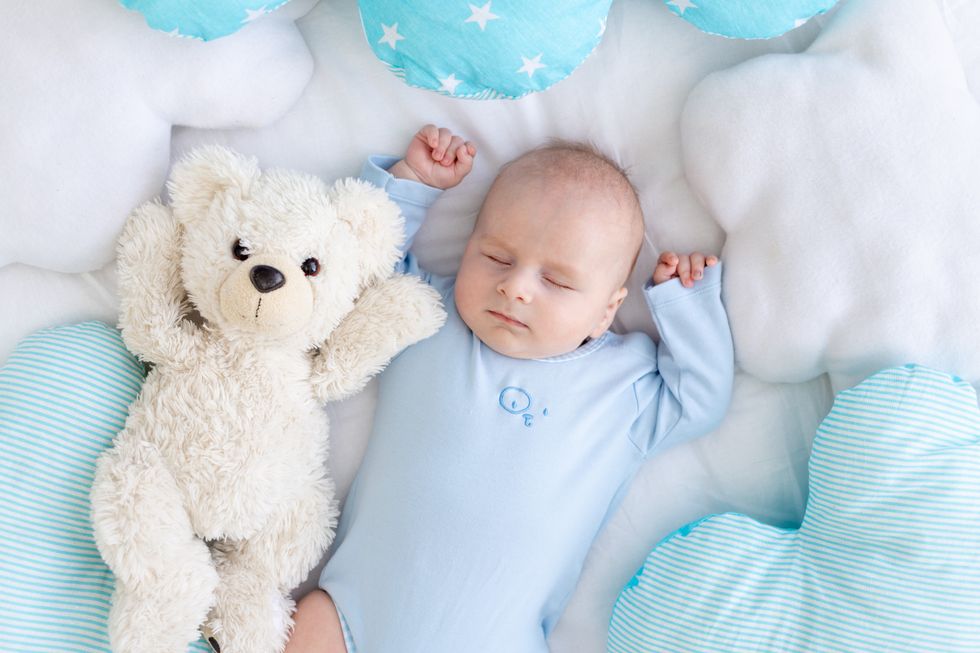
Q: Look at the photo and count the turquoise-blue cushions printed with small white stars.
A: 3